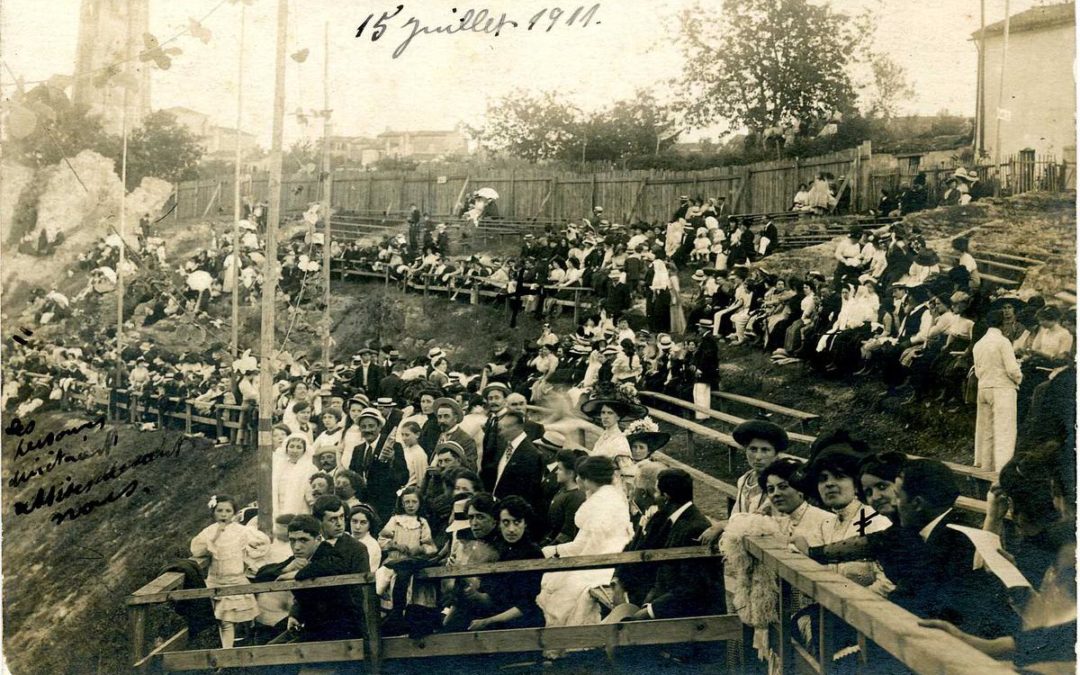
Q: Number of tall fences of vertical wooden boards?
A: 1